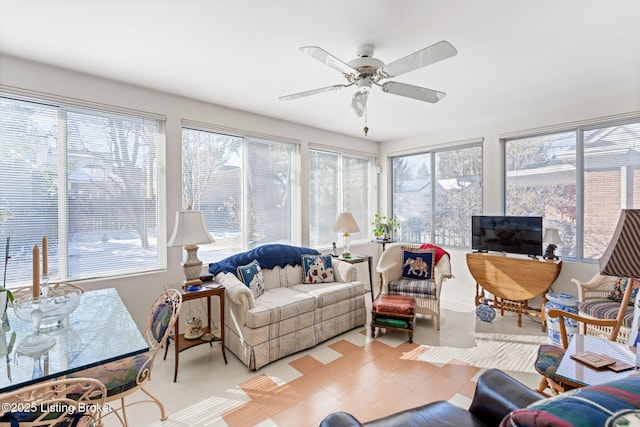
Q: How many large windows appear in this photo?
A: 5